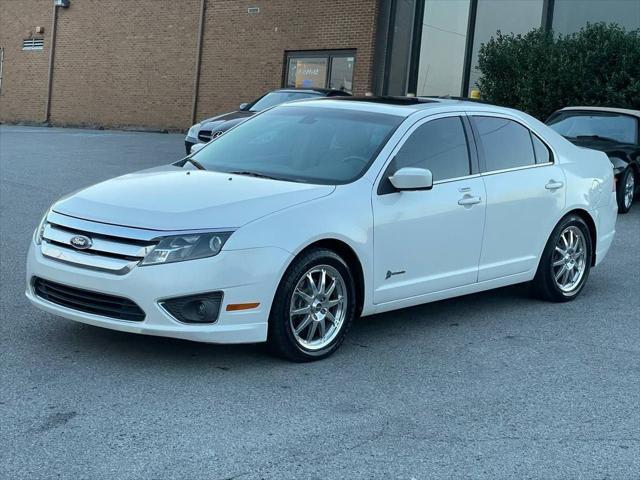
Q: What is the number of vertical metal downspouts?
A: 2